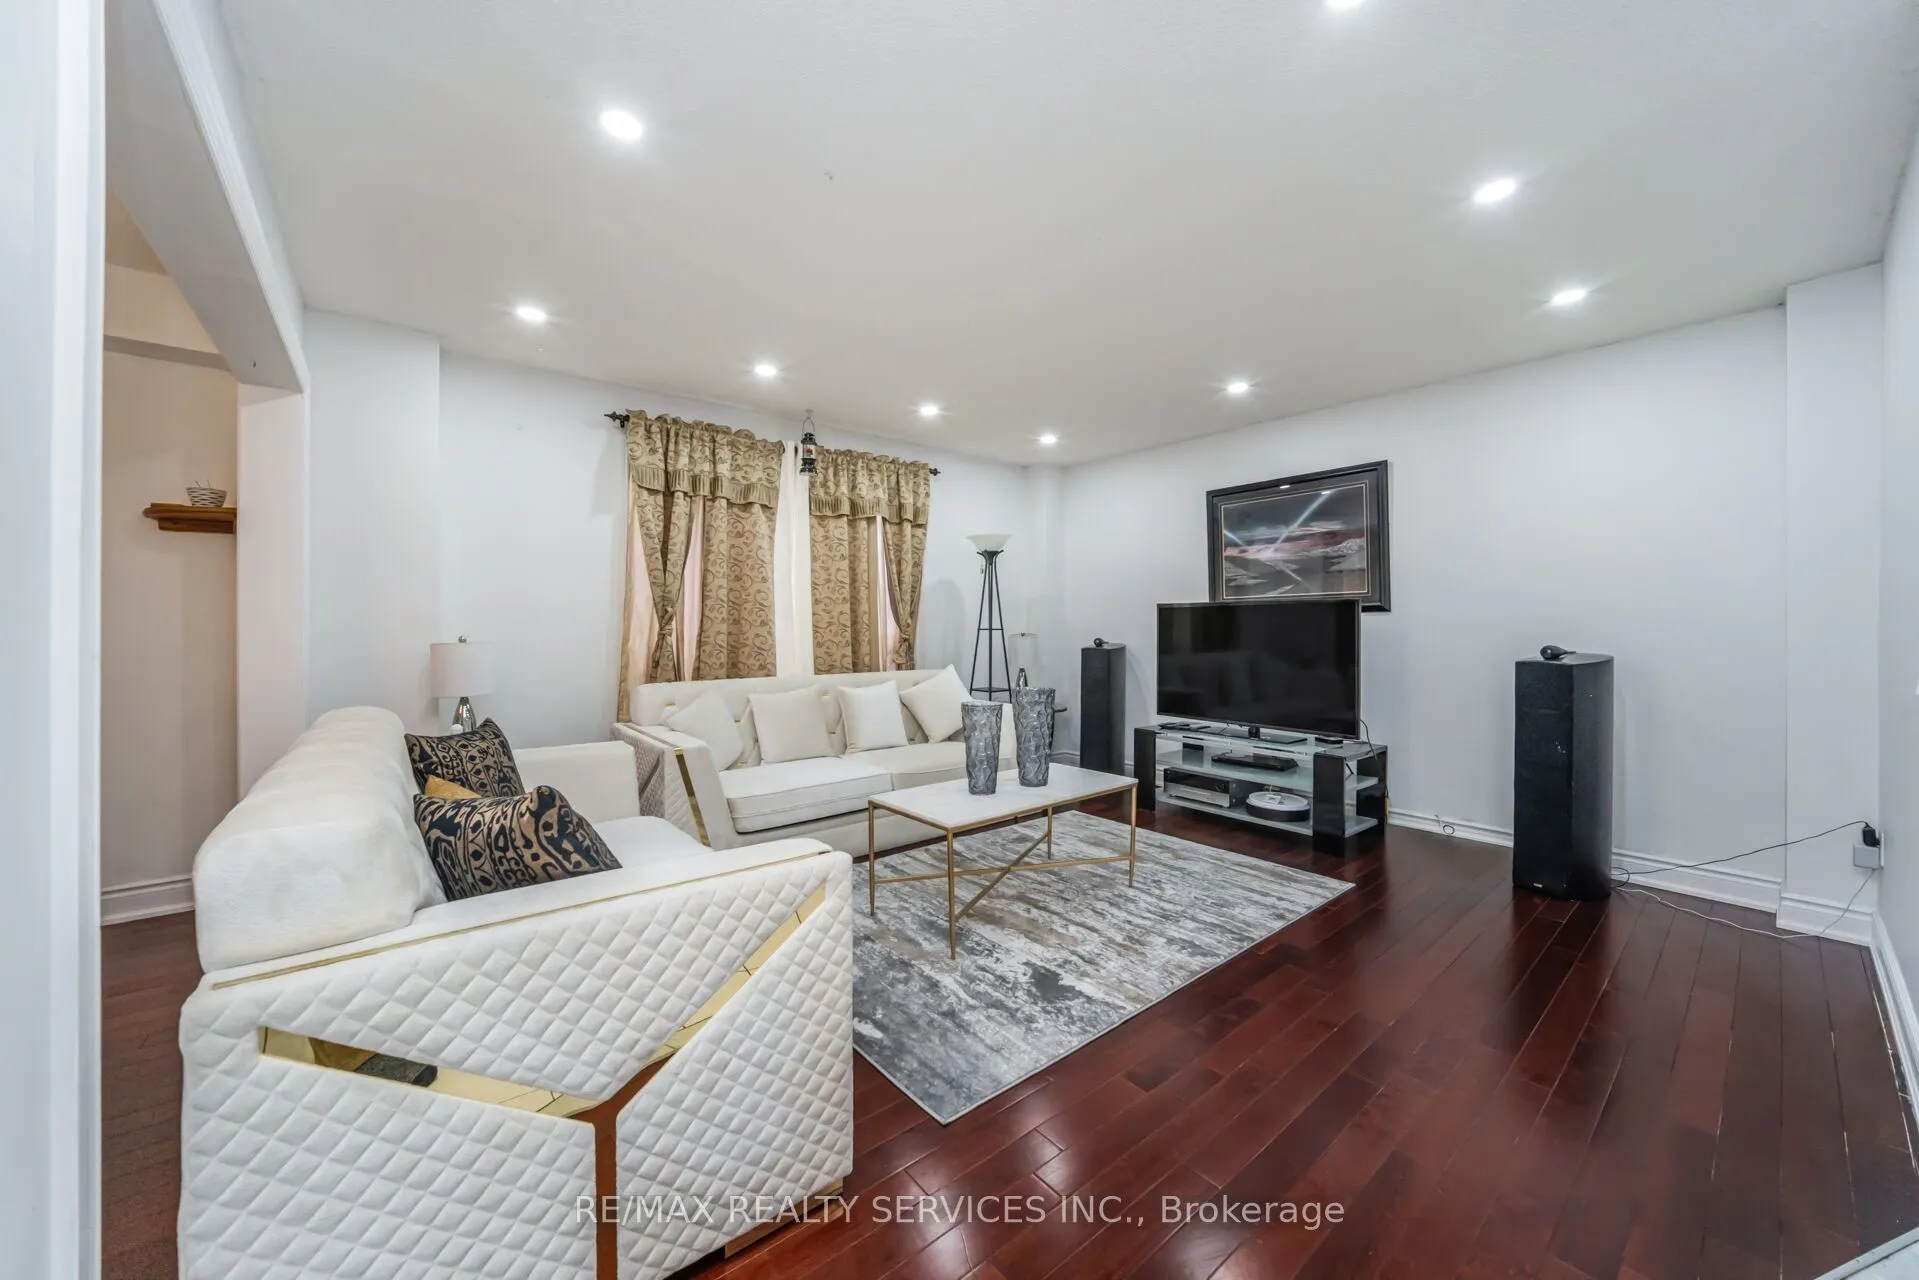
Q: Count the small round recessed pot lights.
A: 9